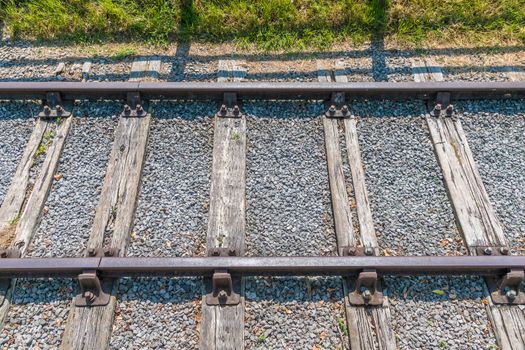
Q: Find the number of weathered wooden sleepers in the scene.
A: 5